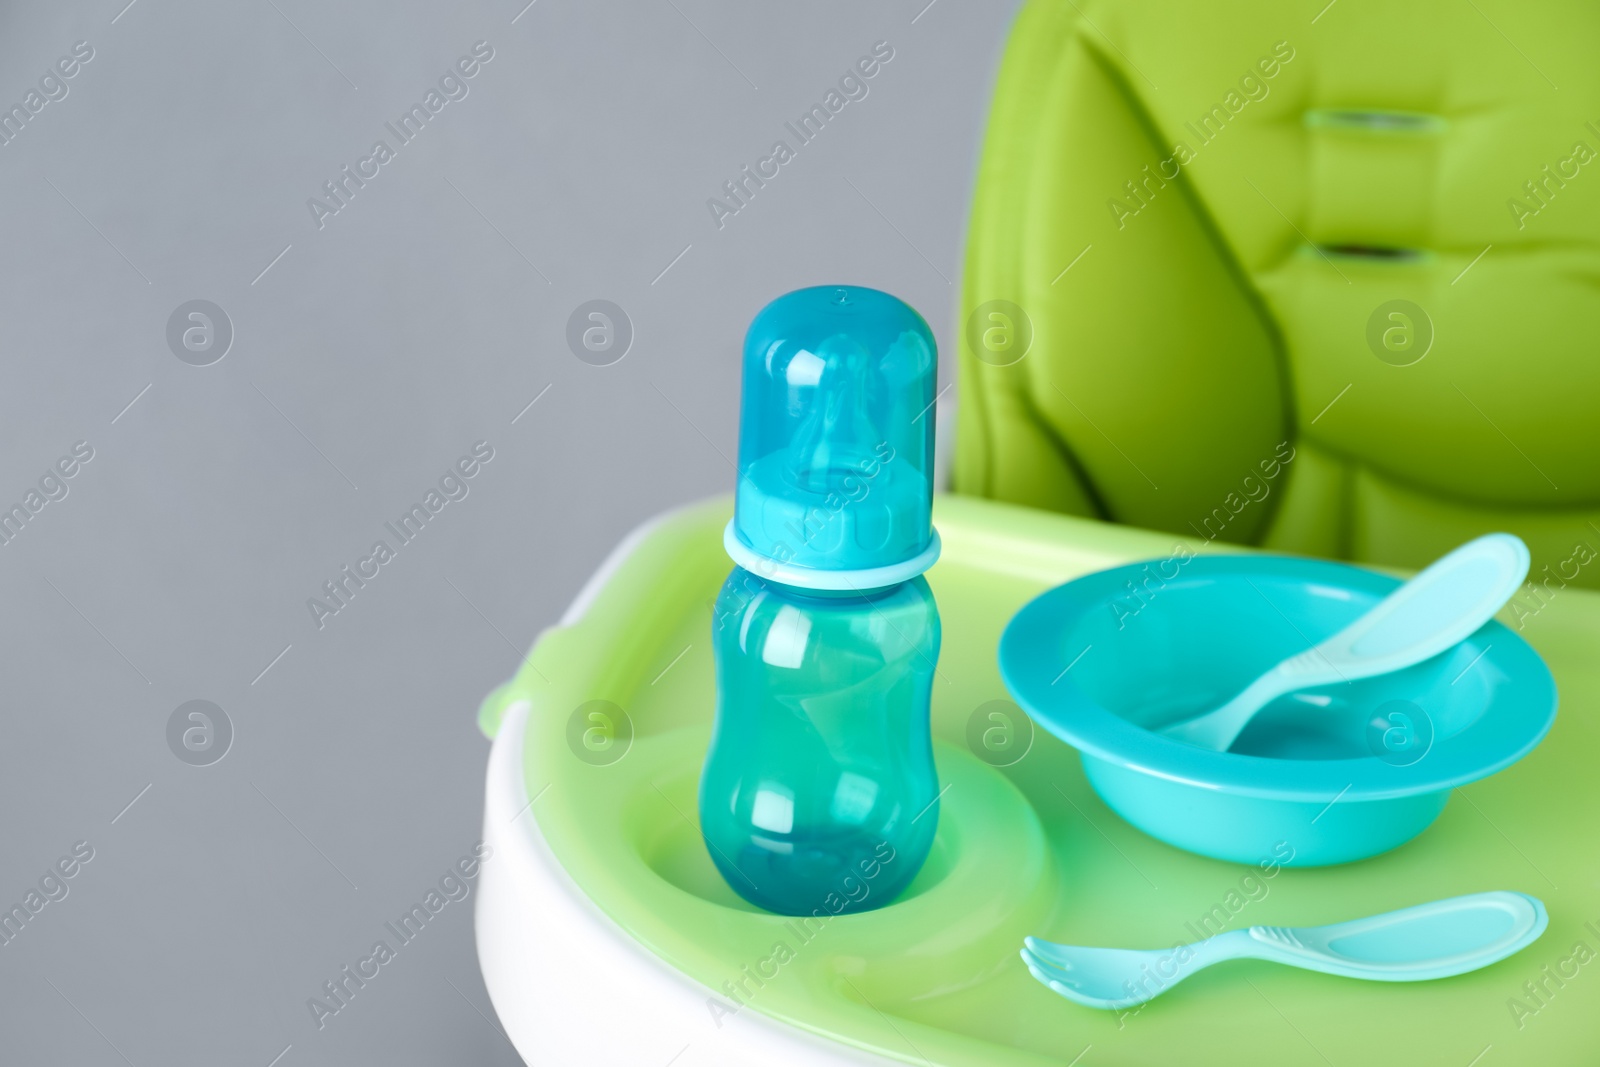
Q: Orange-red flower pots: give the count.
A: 0